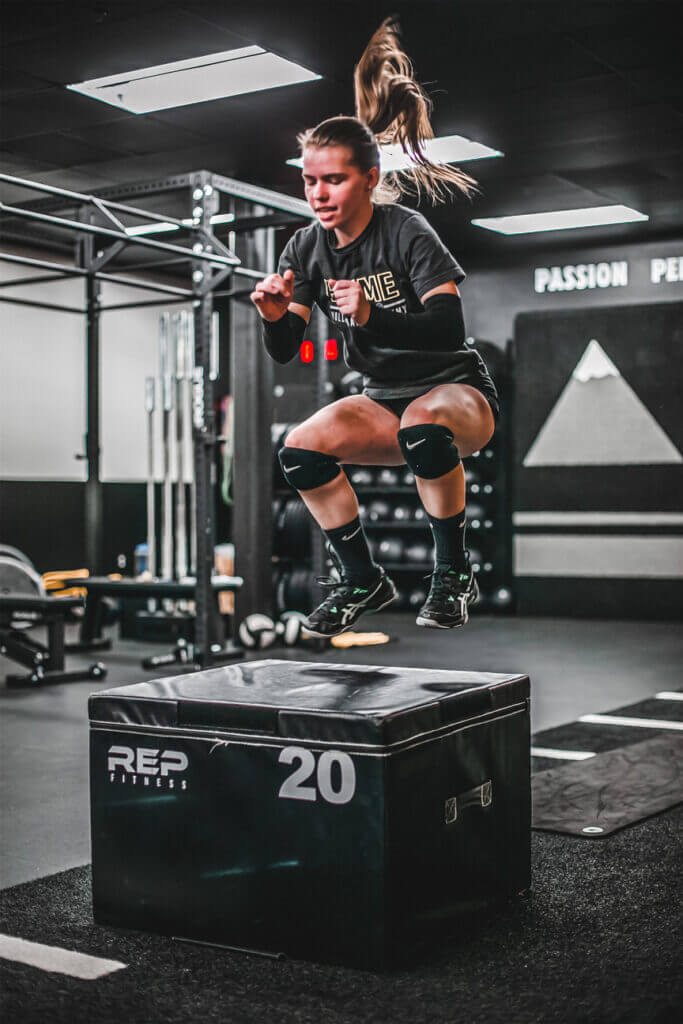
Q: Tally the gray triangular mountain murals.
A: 1